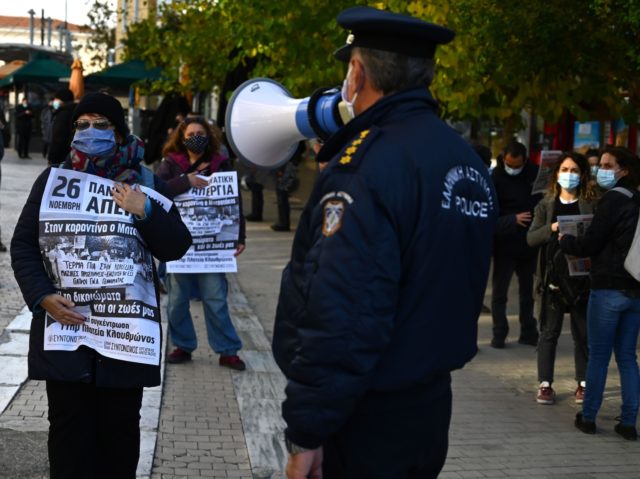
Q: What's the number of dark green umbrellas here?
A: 2